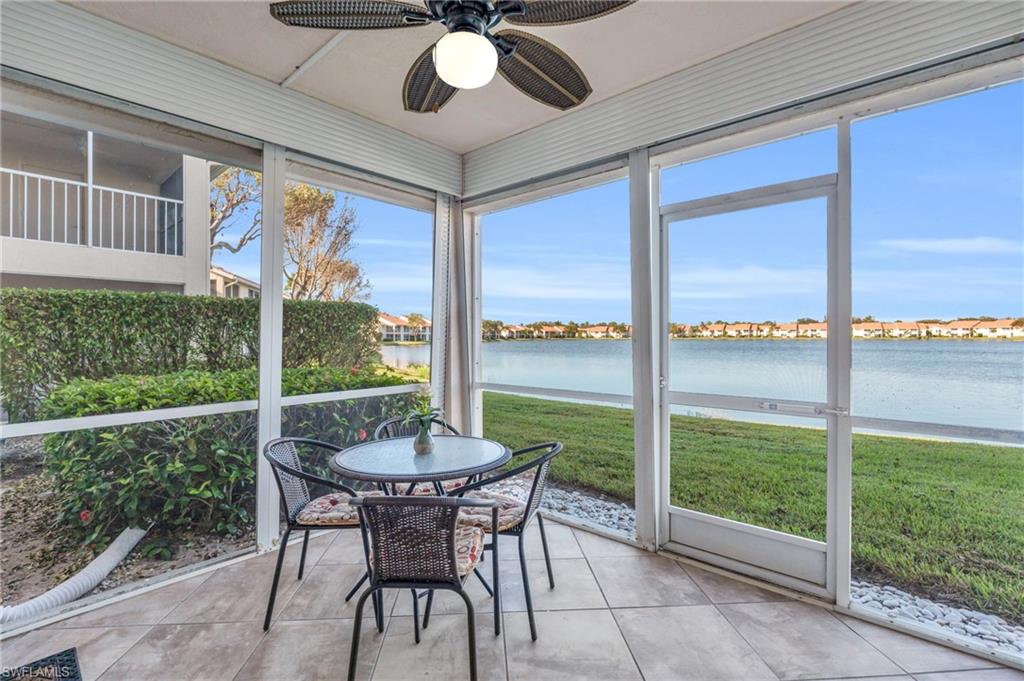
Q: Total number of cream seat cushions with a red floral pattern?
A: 4